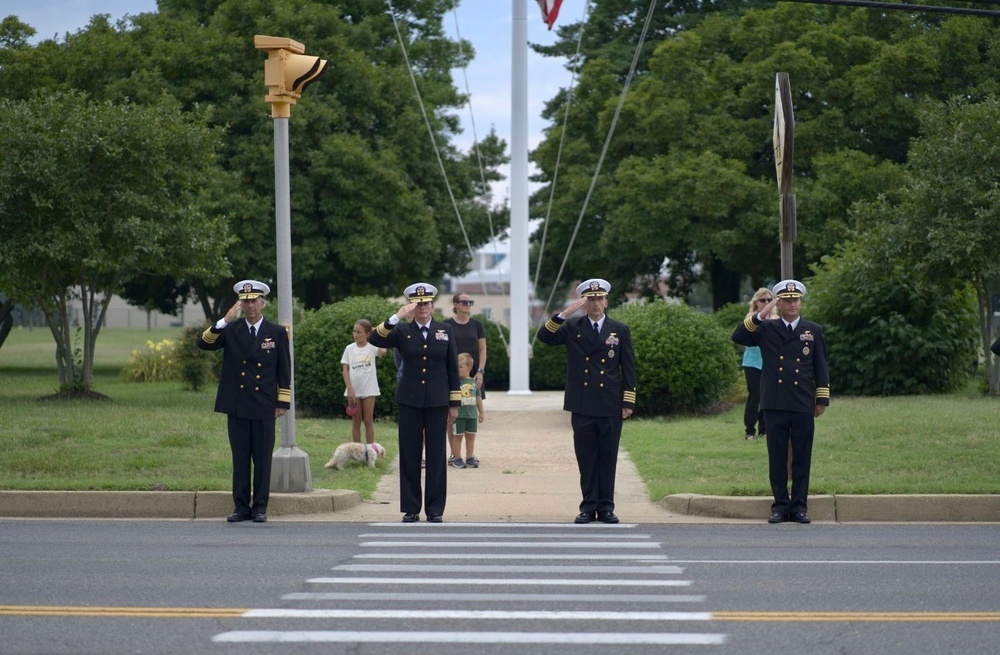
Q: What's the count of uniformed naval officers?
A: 4